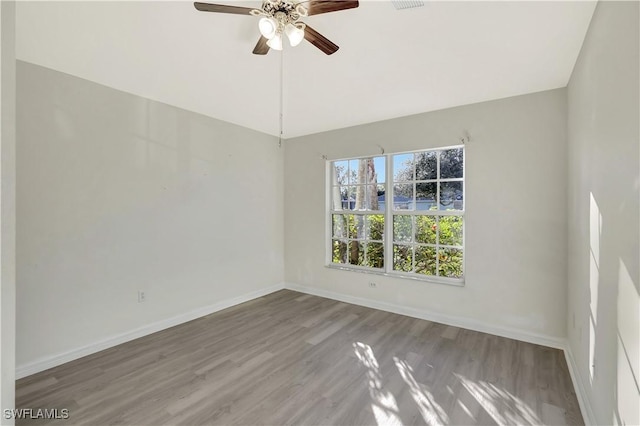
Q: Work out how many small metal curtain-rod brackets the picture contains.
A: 3